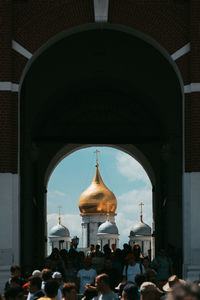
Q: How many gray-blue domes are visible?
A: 3